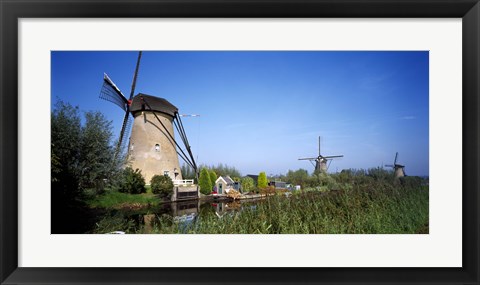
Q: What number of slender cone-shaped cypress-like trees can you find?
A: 3